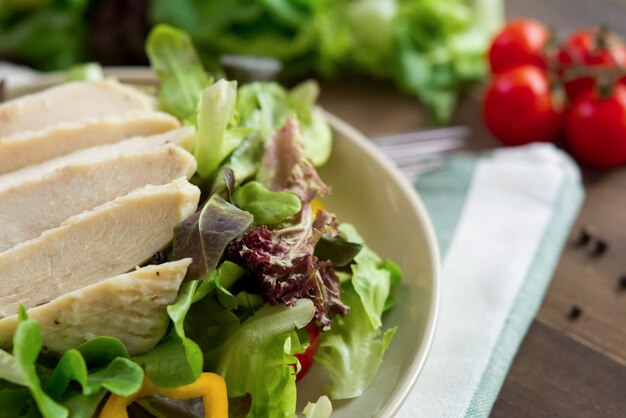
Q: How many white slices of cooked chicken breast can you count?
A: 5